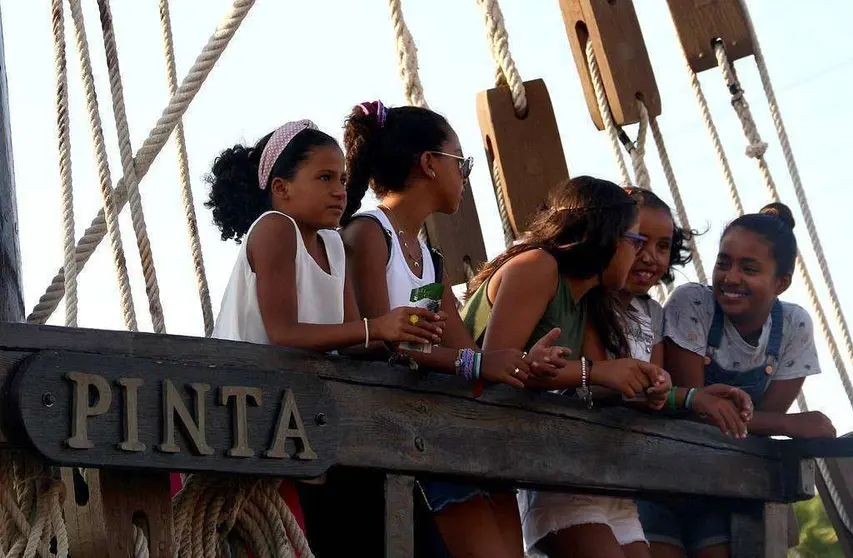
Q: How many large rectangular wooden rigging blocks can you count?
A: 4